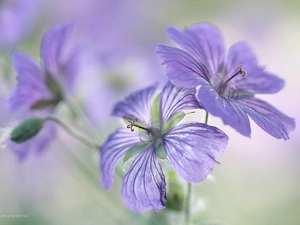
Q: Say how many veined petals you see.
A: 10